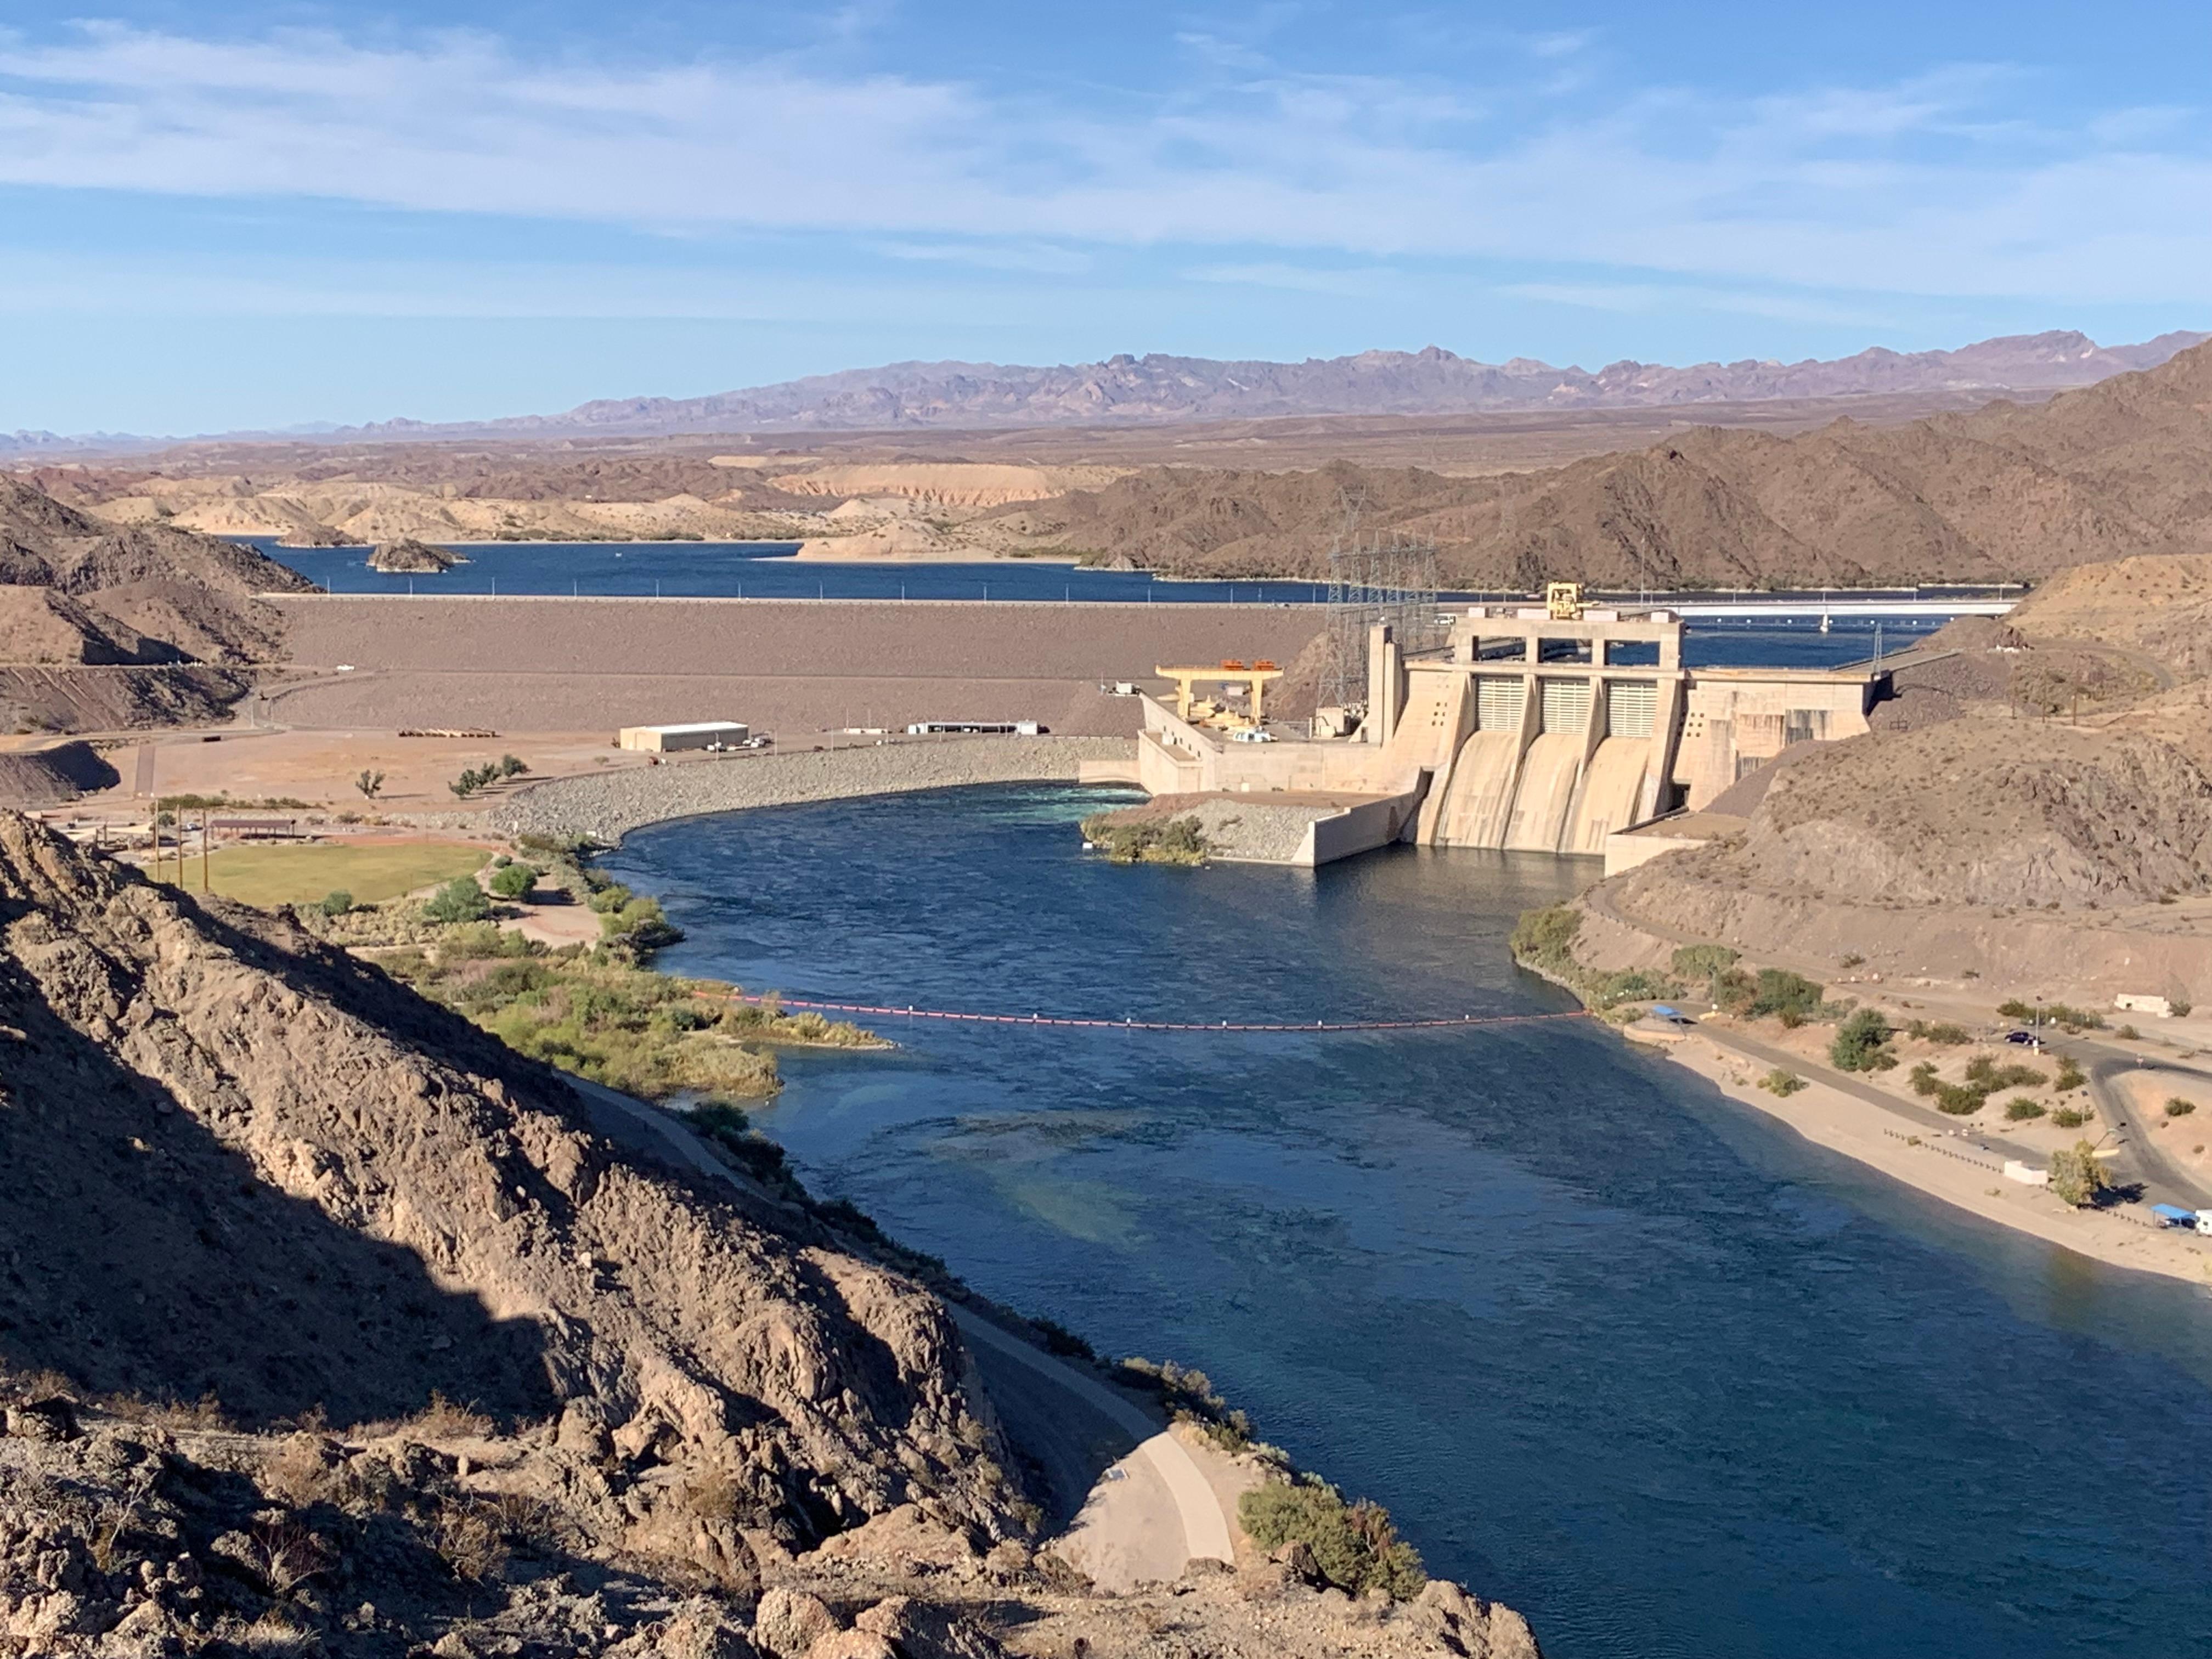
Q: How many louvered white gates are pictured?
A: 3